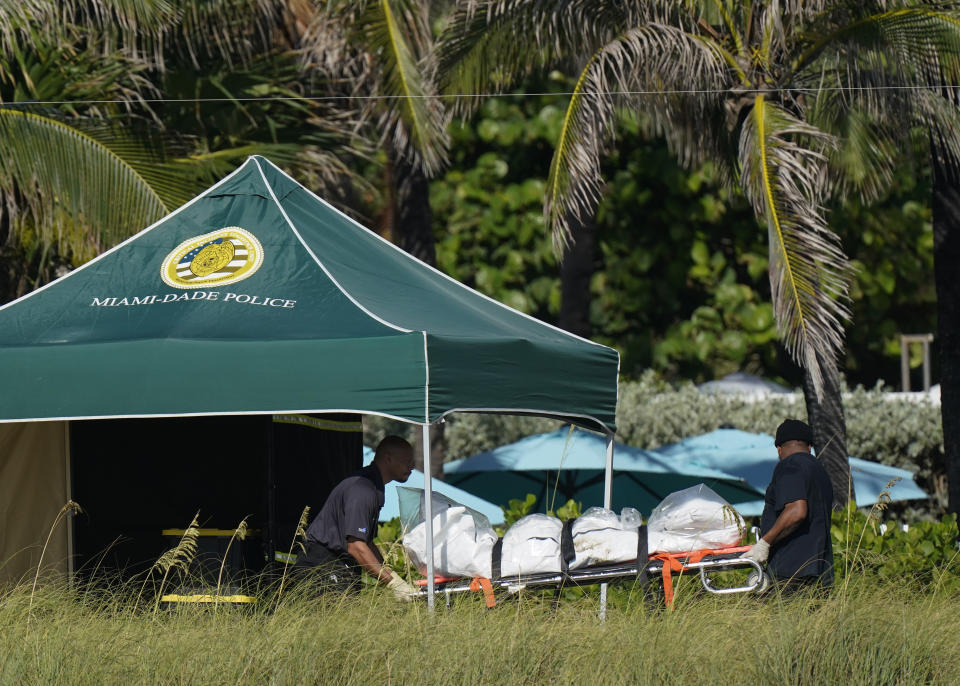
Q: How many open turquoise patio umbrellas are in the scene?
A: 3